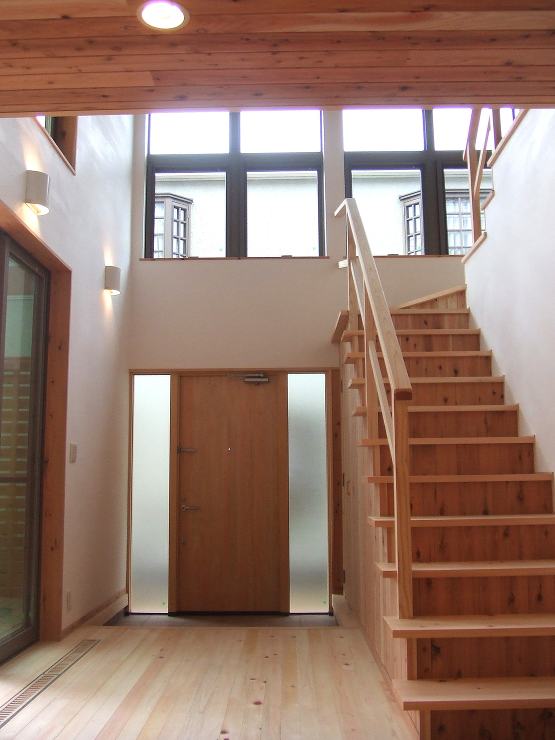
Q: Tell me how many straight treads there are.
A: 11